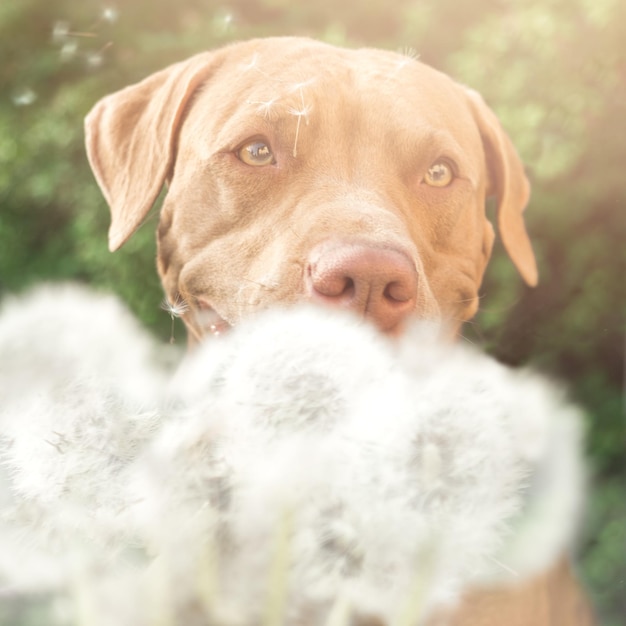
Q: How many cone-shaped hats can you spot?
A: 0